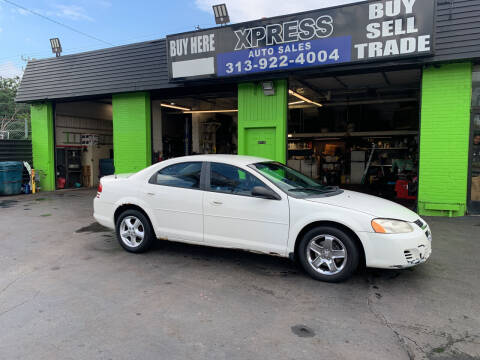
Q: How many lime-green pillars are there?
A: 4